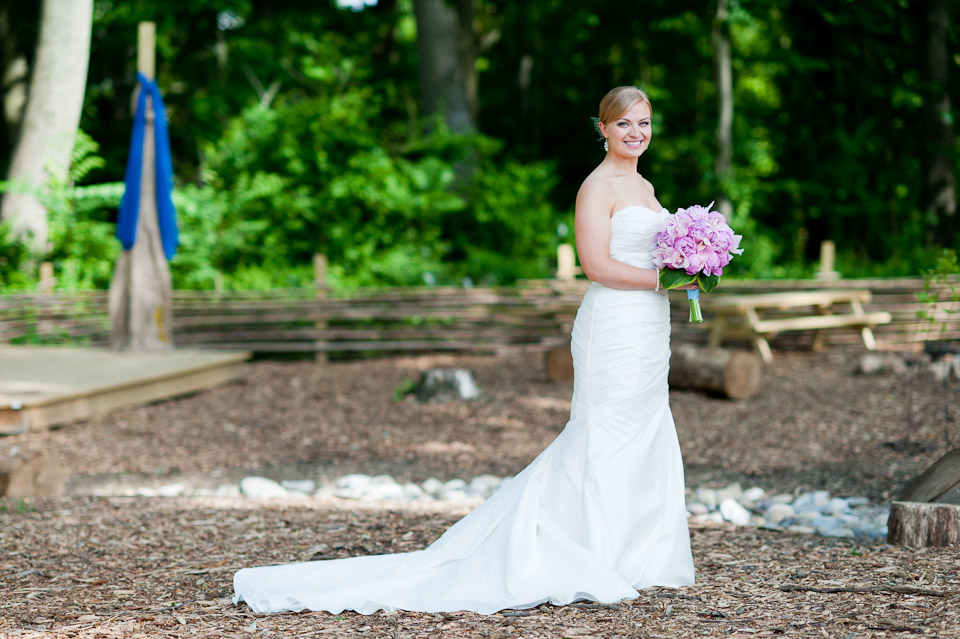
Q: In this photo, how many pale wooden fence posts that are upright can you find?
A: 4